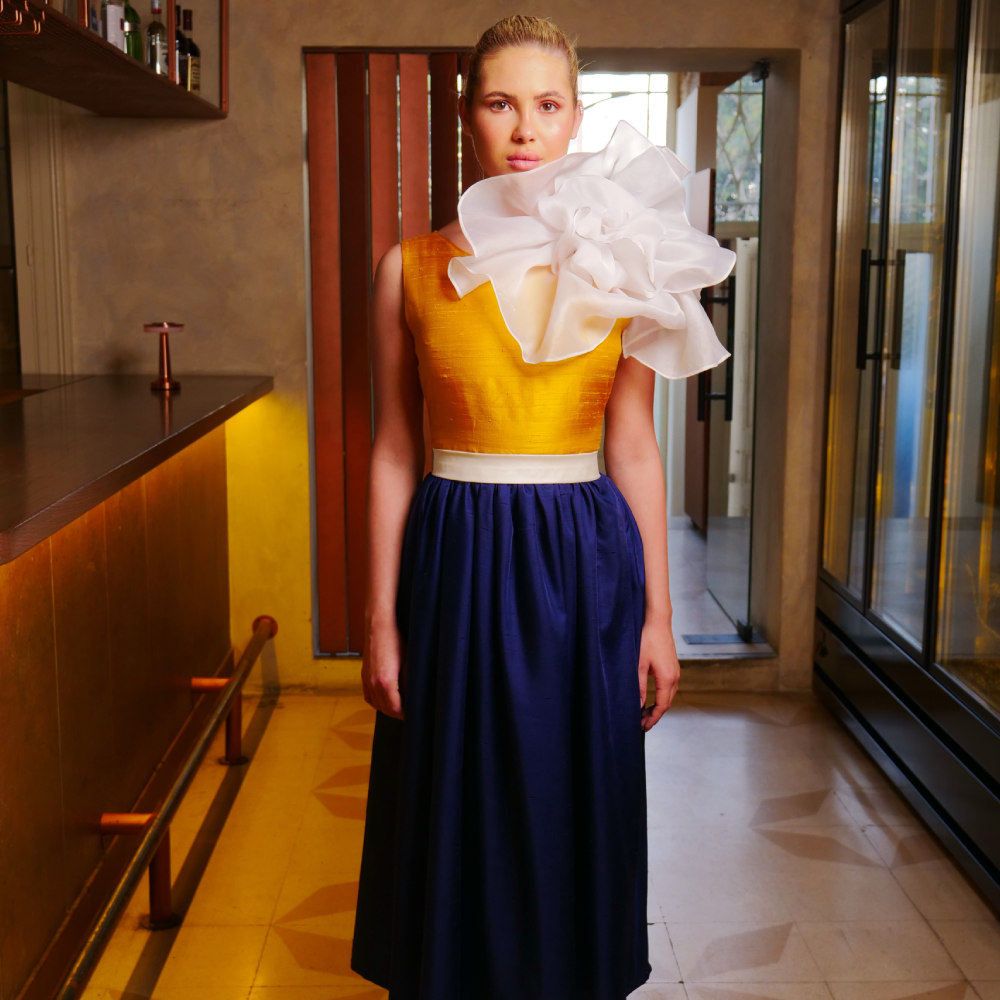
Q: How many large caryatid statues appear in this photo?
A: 0